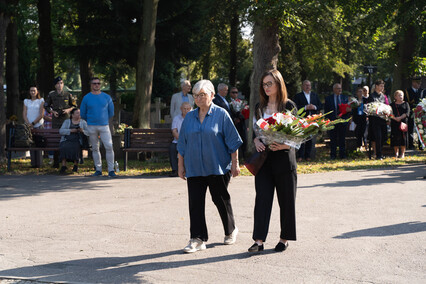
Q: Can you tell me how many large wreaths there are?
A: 1